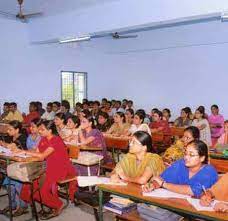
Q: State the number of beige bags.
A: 2